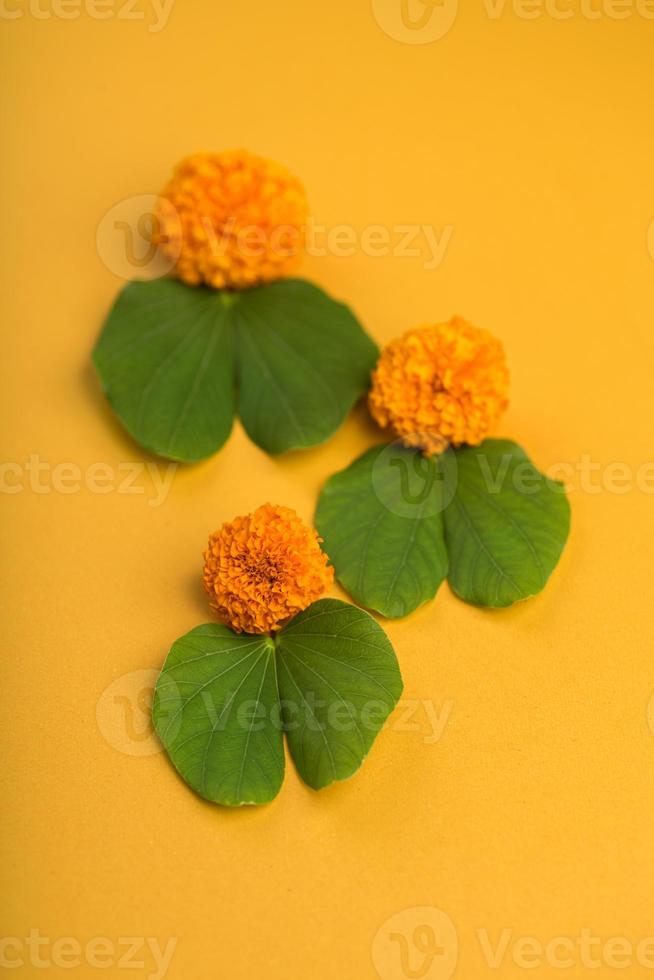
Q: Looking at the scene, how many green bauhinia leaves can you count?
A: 3